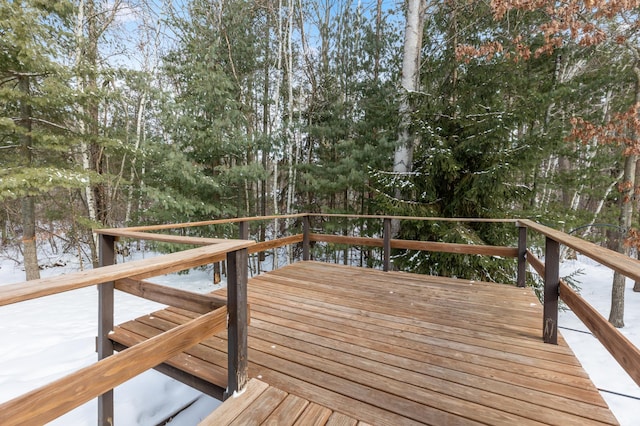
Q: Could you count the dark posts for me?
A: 7